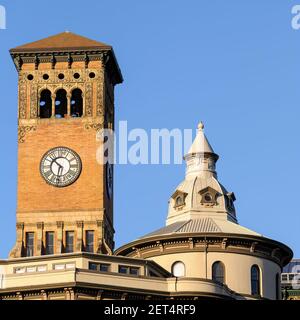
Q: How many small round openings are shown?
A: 5